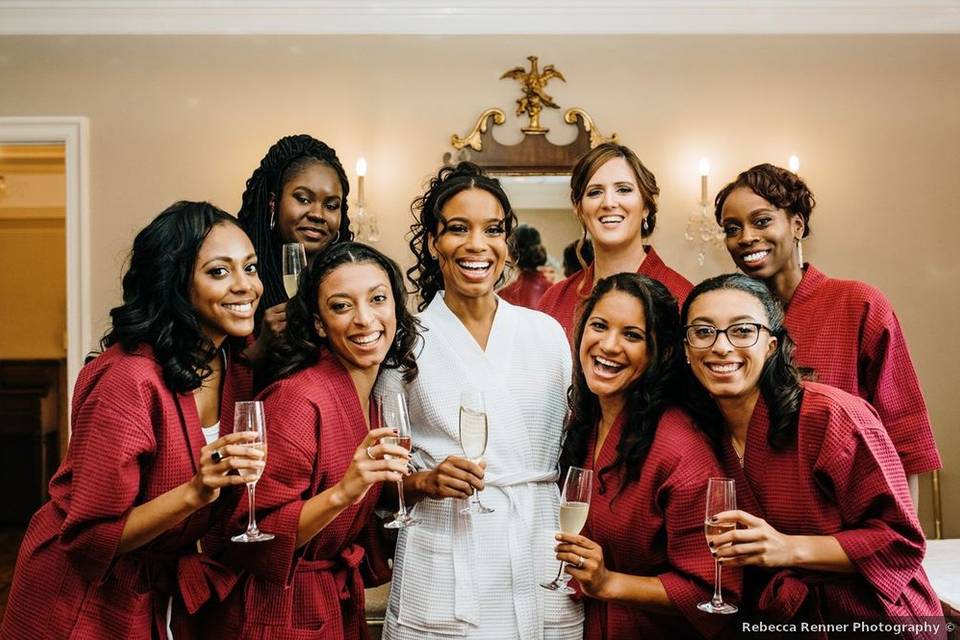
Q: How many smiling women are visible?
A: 8